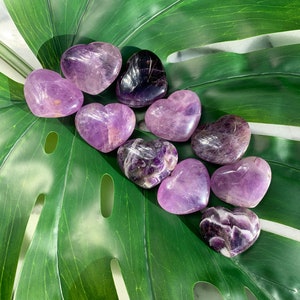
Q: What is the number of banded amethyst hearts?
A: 2